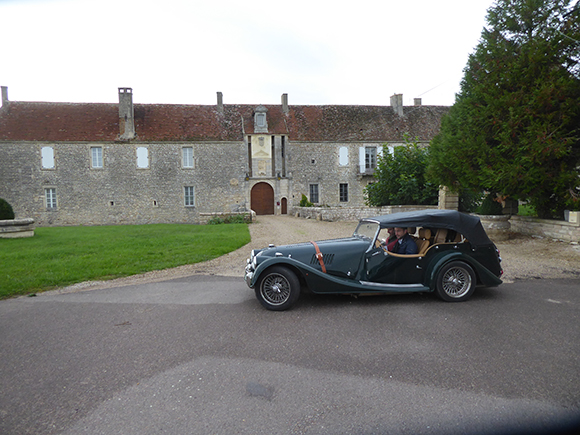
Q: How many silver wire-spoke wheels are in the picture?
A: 2